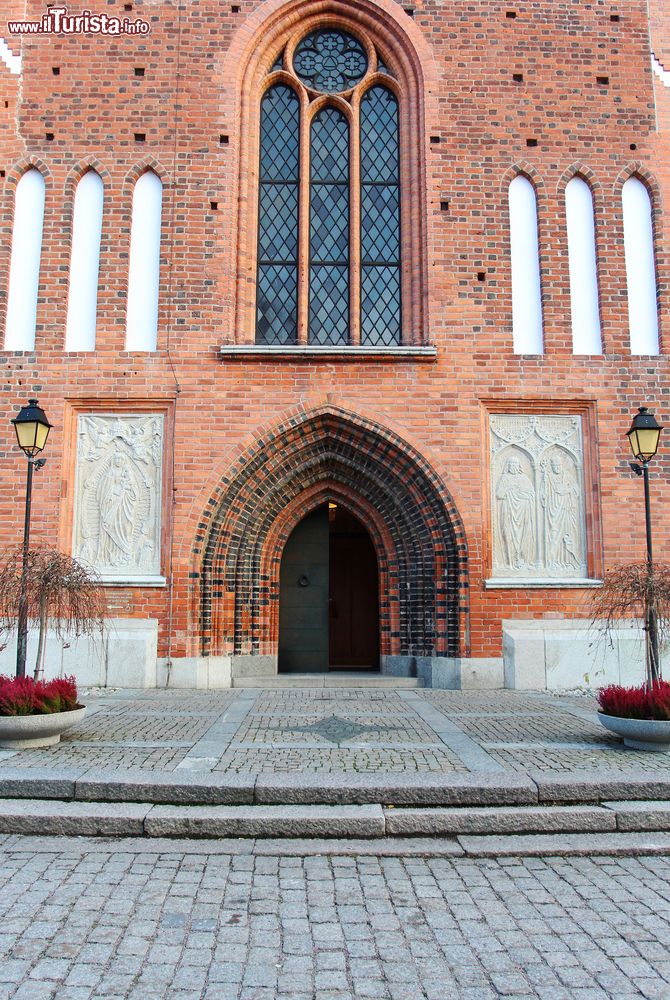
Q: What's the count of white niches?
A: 6